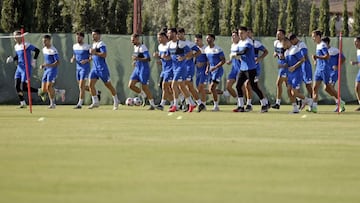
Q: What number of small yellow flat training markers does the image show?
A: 4